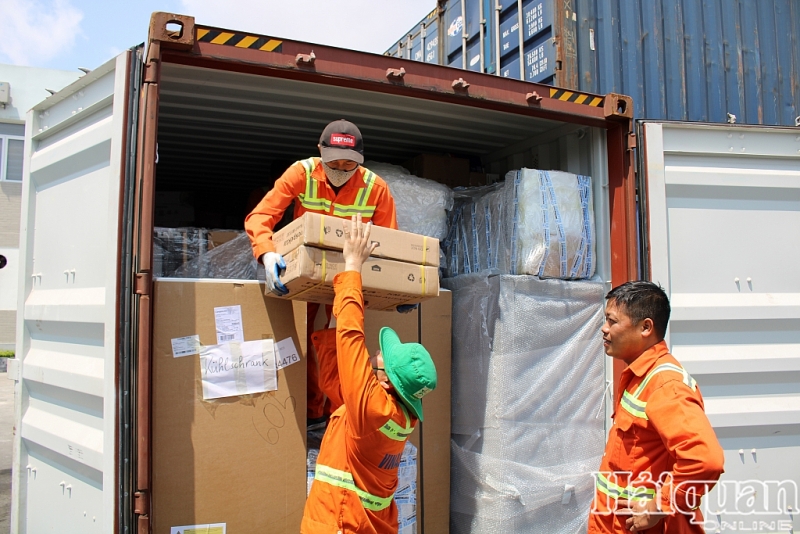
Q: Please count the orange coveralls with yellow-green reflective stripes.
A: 3